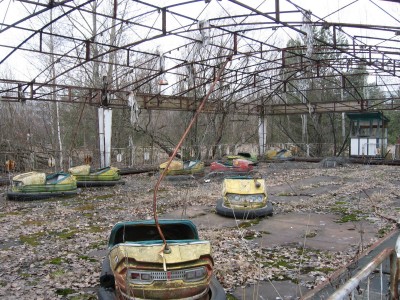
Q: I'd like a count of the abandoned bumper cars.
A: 8